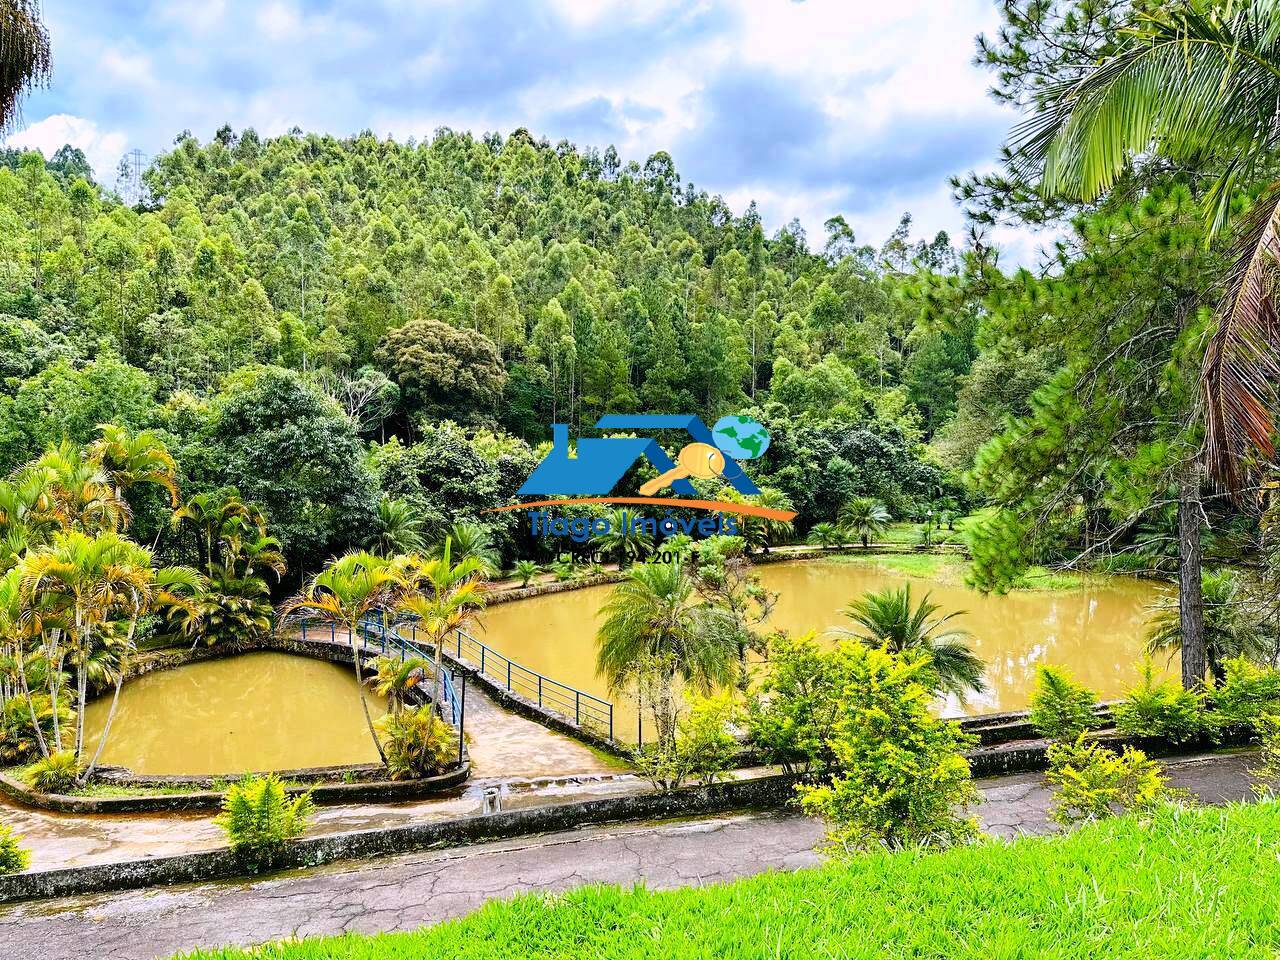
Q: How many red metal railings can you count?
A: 0